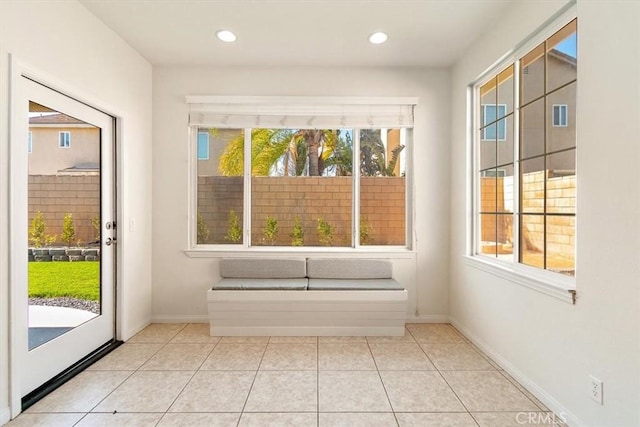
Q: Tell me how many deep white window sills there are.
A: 2